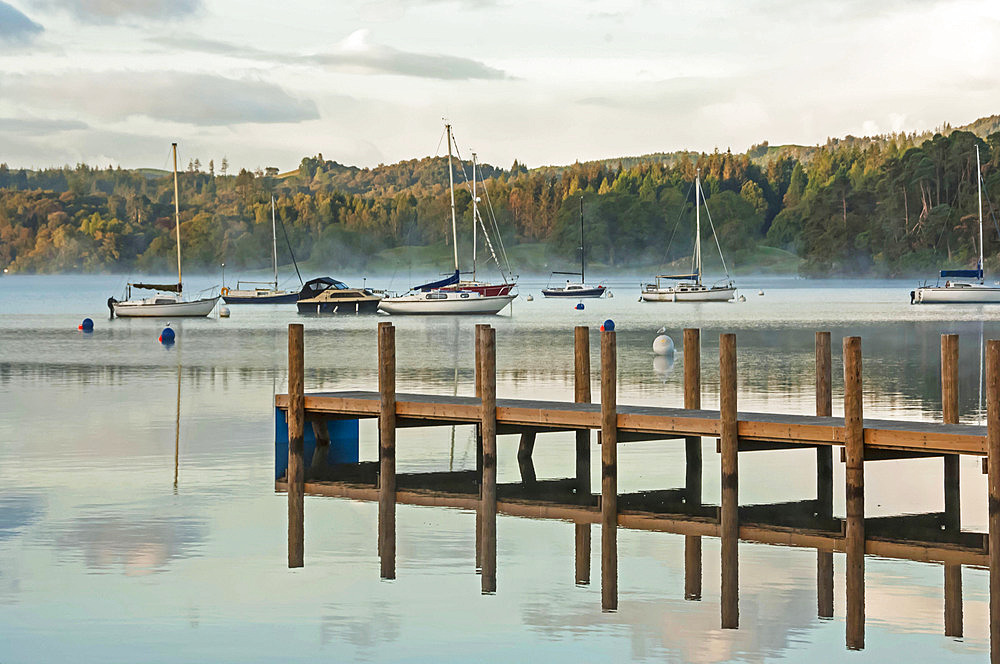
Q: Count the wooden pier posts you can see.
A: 13